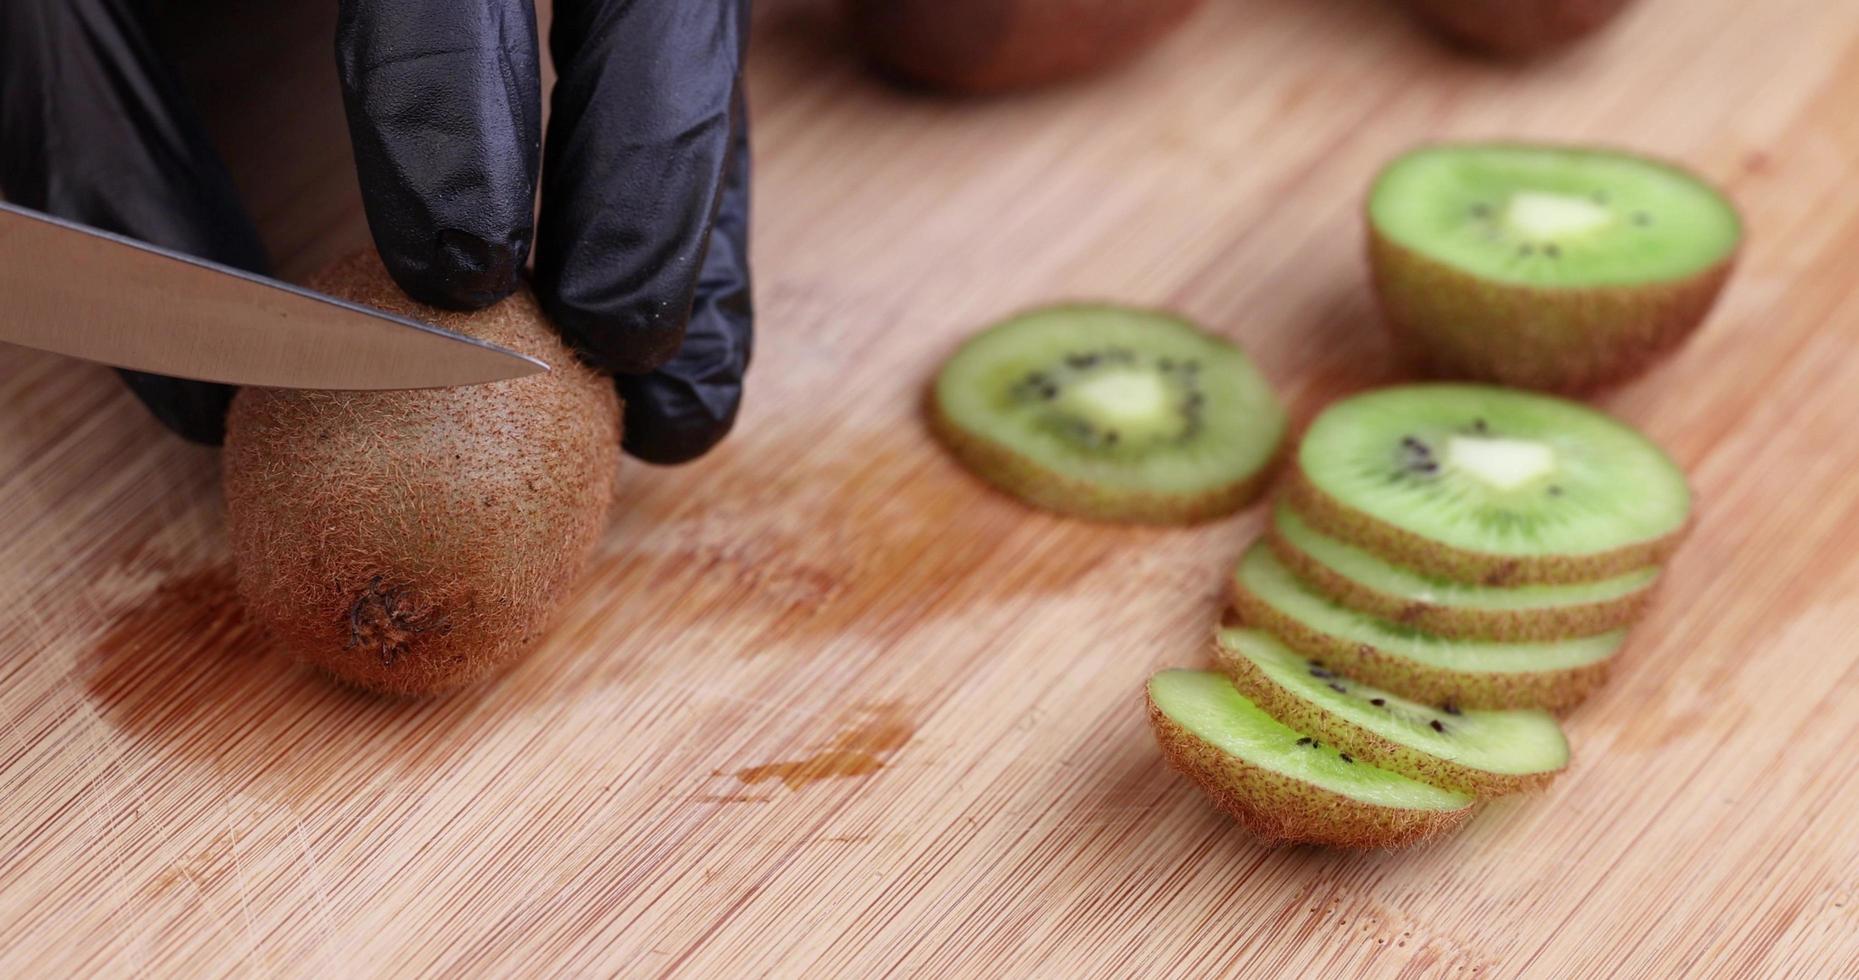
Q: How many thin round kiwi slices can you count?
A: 6